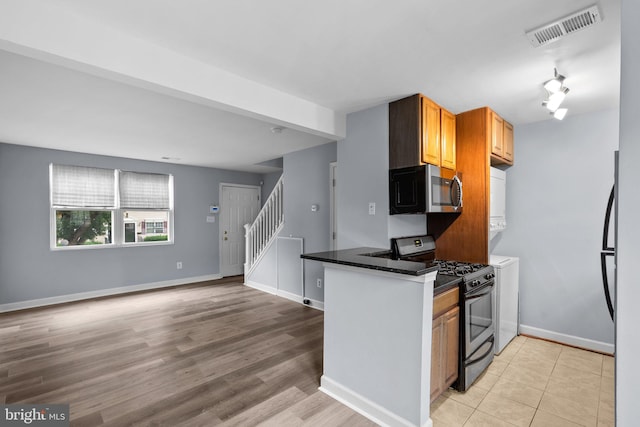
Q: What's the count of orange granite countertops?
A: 0